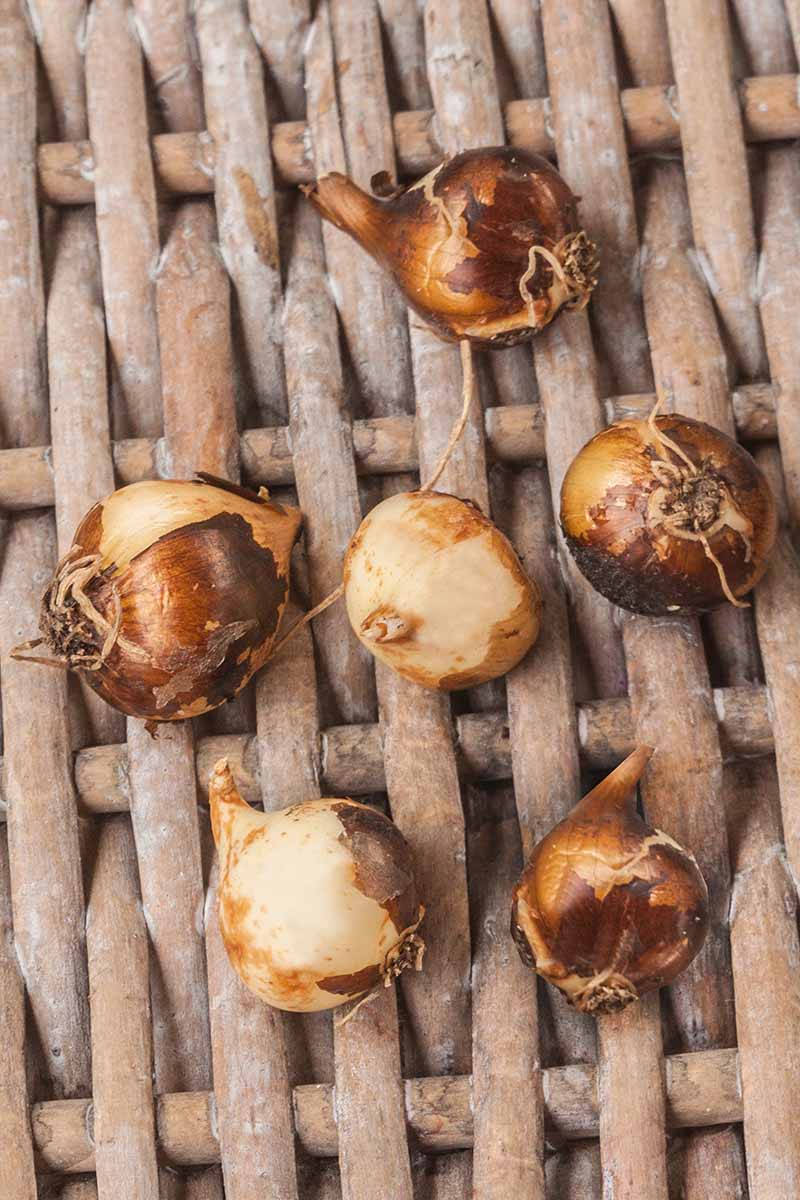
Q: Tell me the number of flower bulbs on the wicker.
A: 6